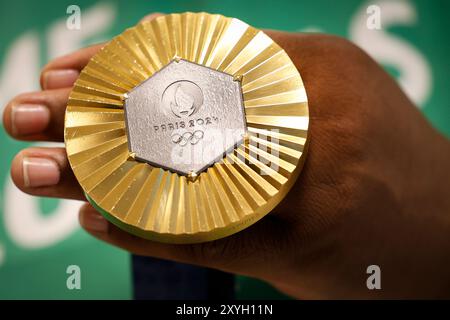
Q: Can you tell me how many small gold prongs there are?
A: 6